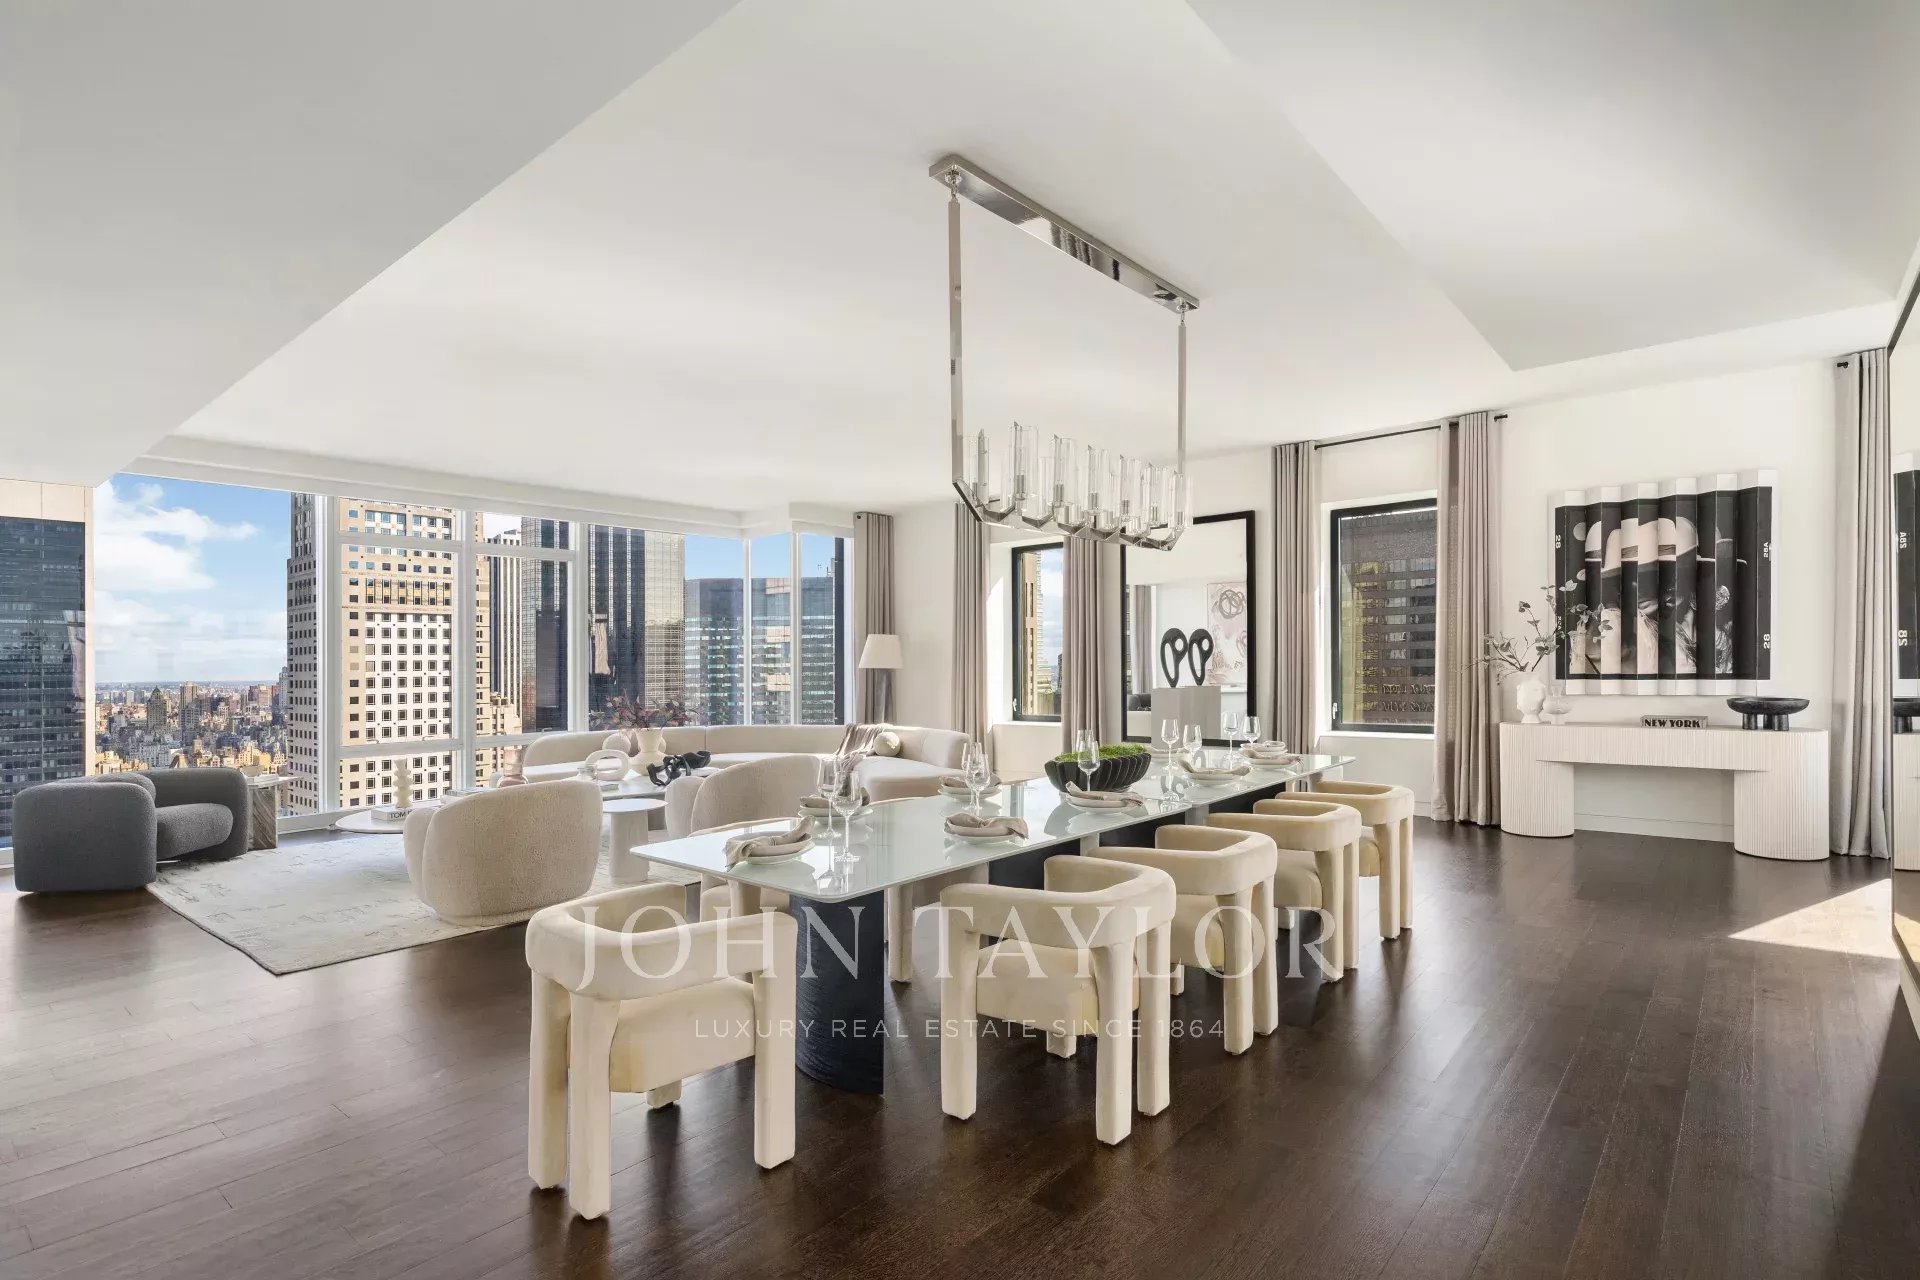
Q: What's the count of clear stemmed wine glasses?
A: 10